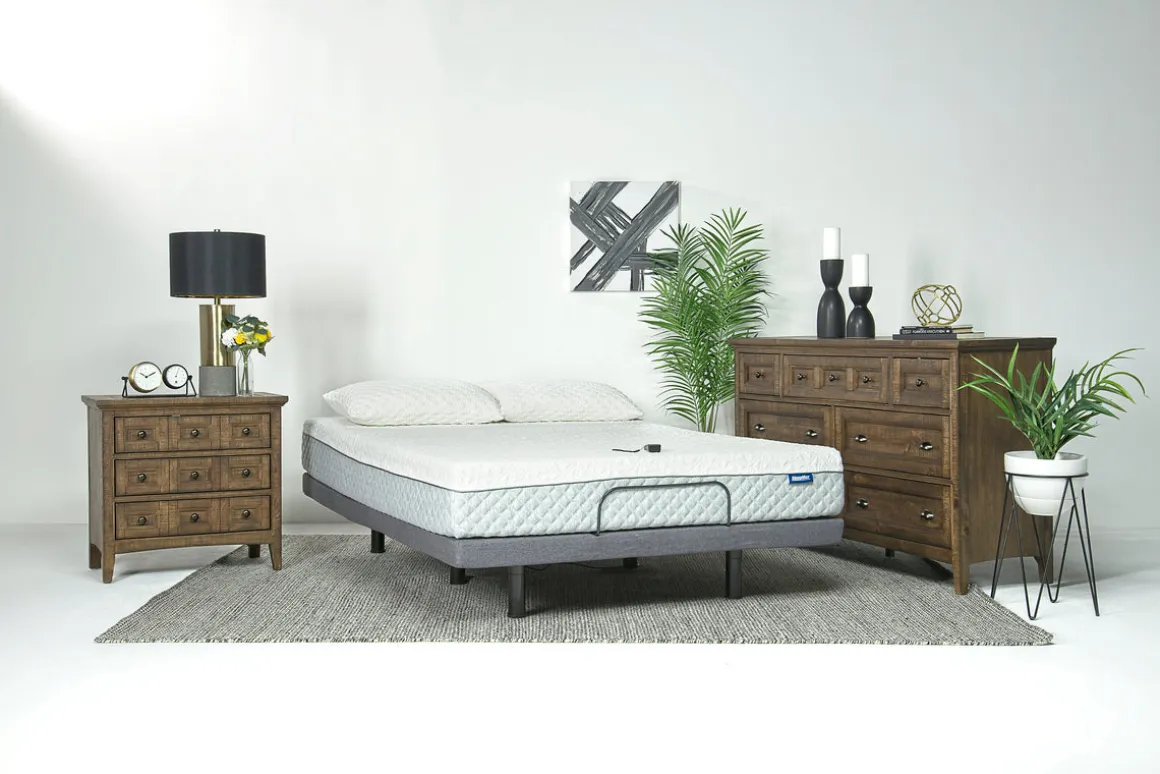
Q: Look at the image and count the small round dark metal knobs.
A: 14